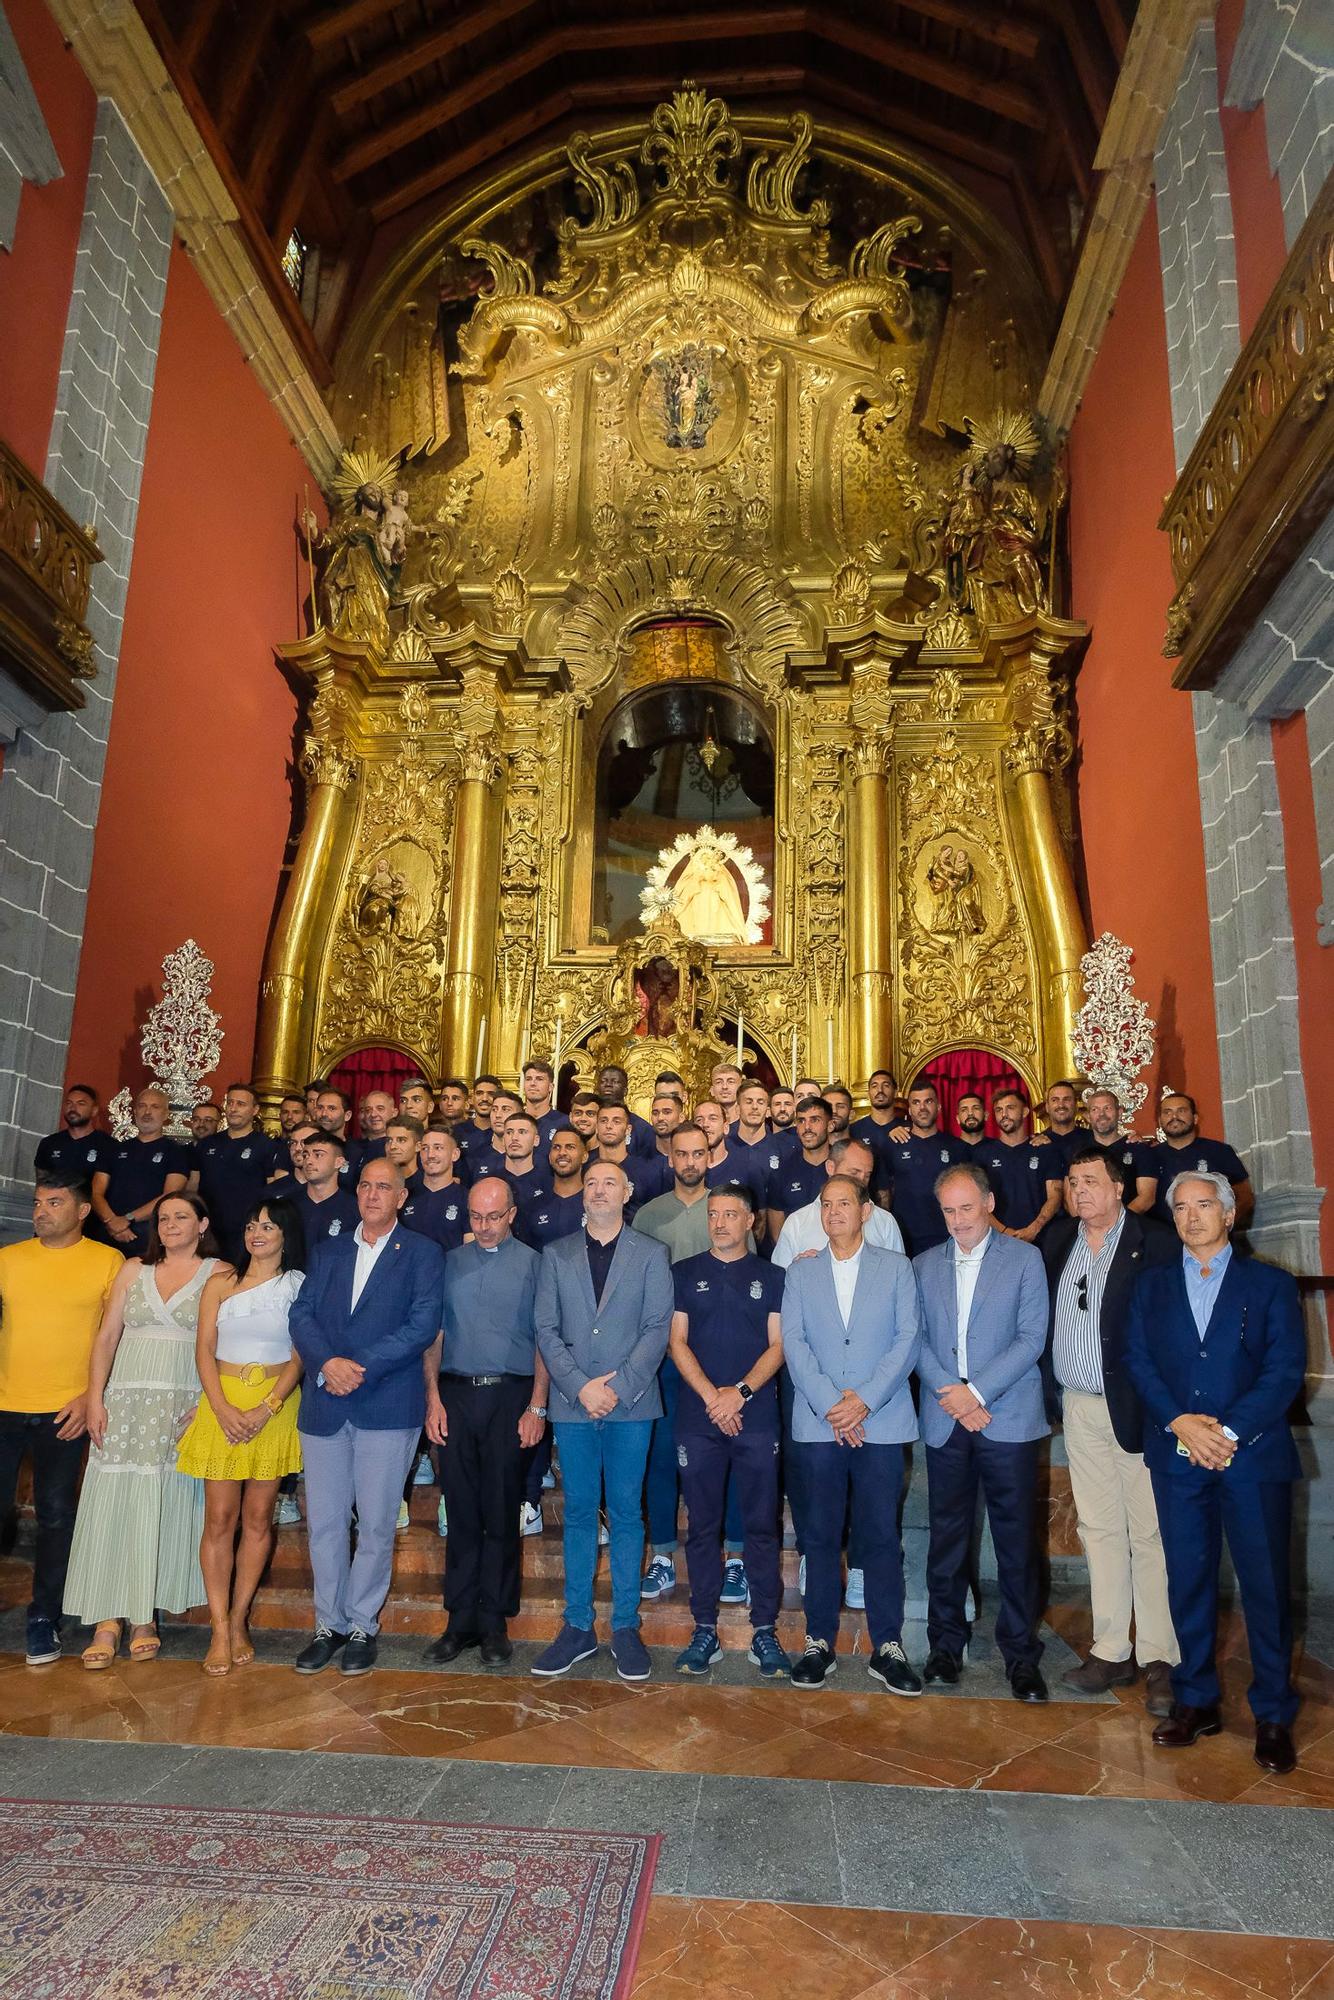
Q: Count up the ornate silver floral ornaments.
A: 2